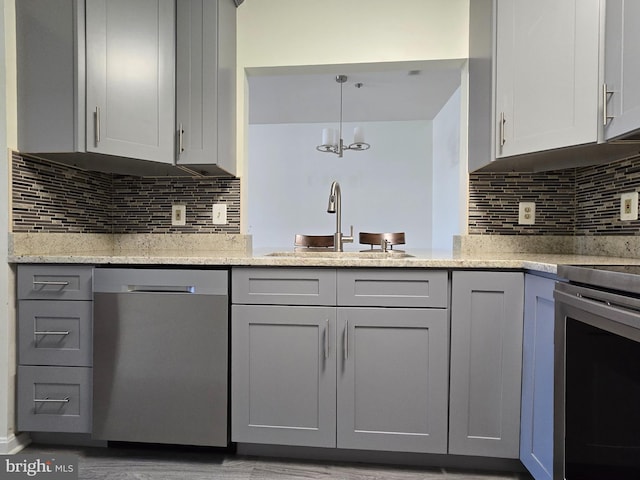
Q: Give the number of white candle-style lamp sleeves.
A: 3